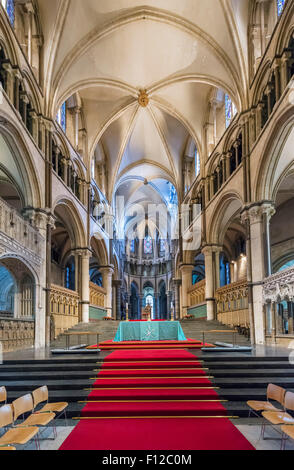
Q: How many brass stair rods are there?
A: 6